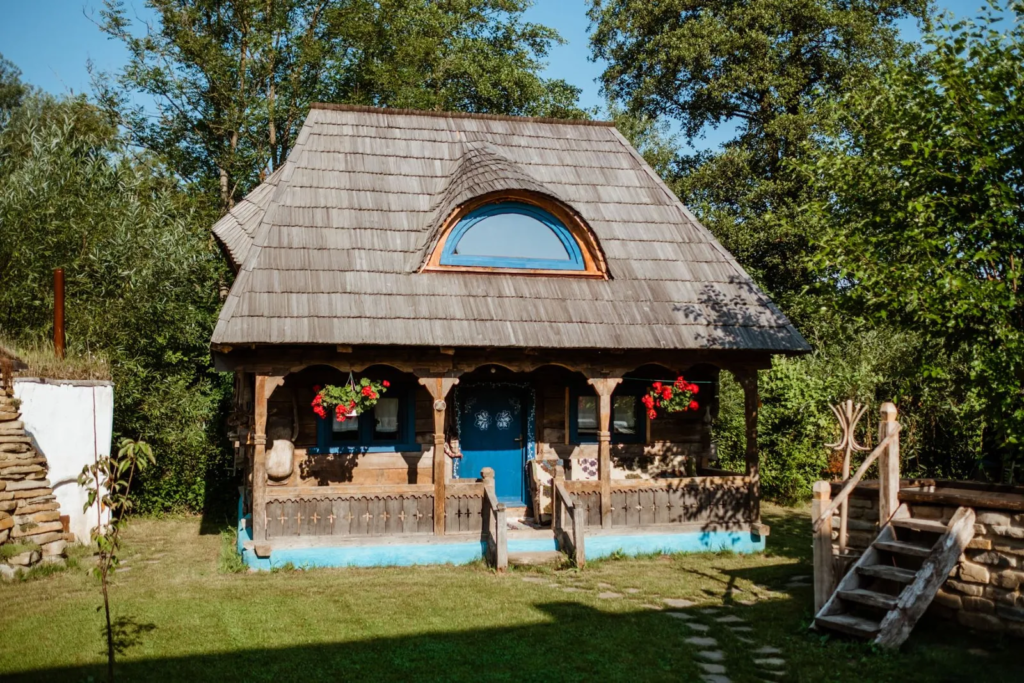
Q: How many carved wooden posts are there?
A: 4